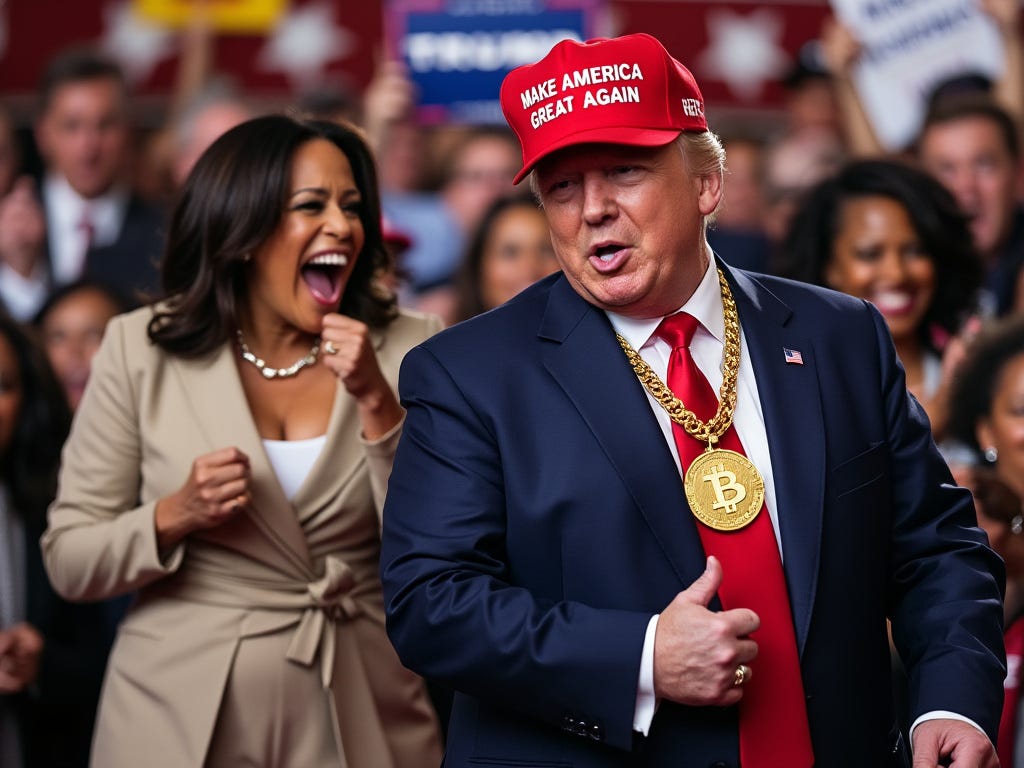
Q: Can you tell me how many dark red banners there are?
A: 1